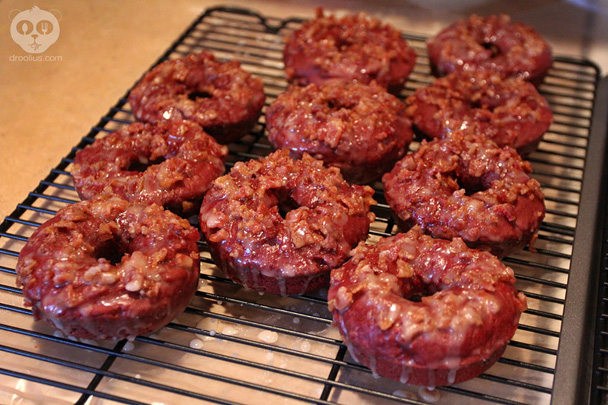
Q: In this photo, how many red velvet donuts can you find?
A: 10